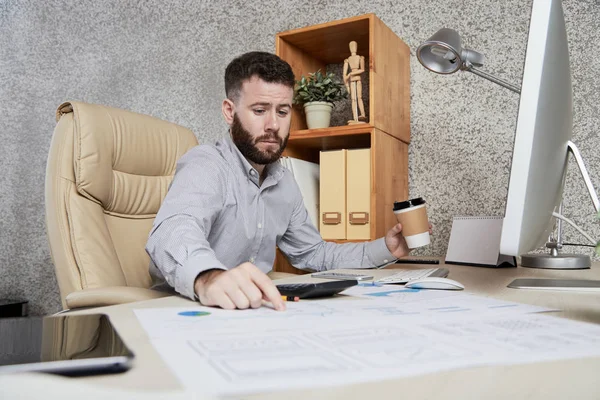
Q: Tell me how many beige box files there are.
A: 2